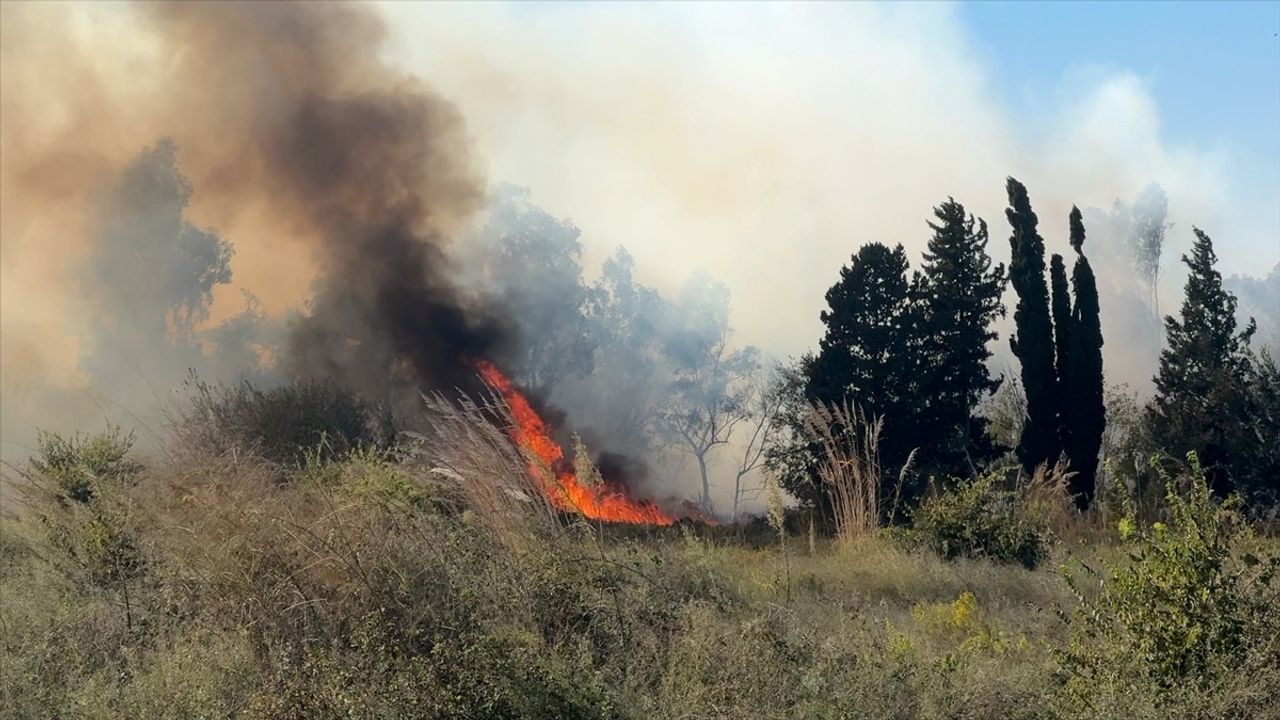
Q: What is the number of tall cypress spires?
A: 3